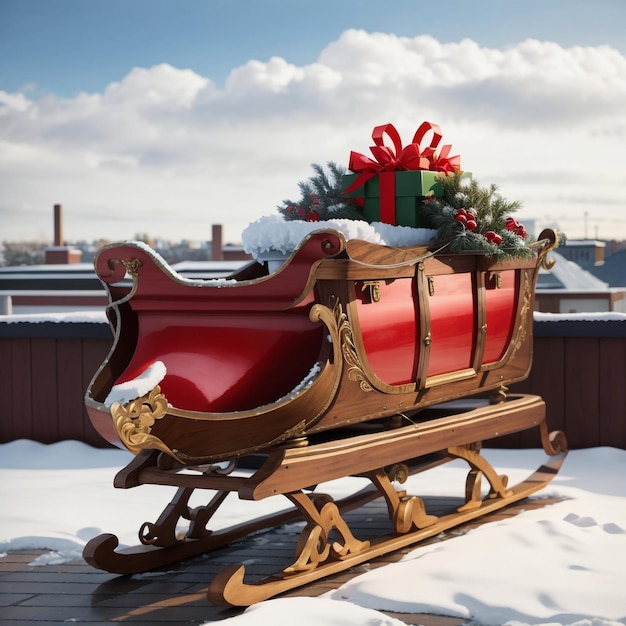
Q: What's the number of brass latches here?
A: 3